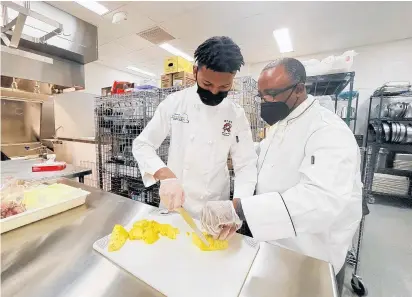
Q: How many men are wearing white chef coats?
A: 2